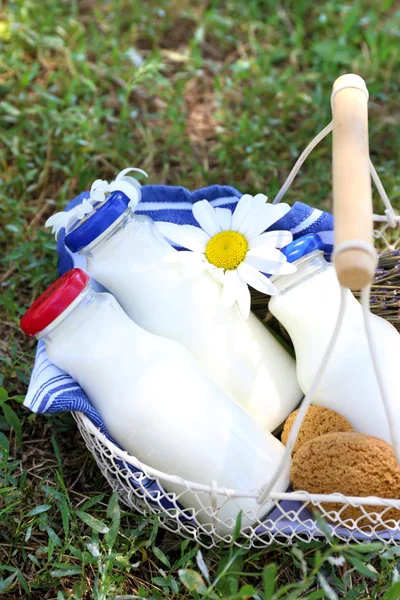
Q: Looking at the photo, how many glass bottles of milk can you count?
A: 3